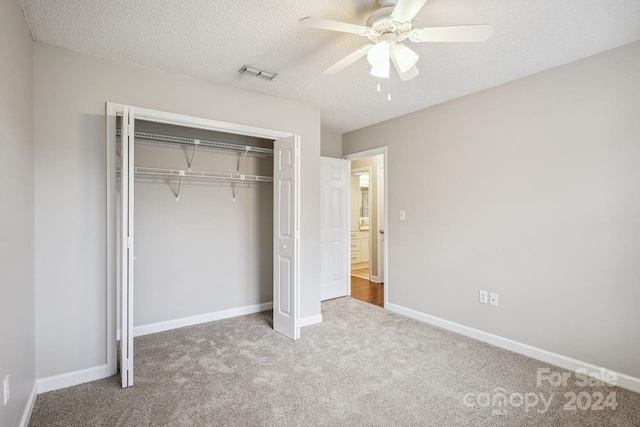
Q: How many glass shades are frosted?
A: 3